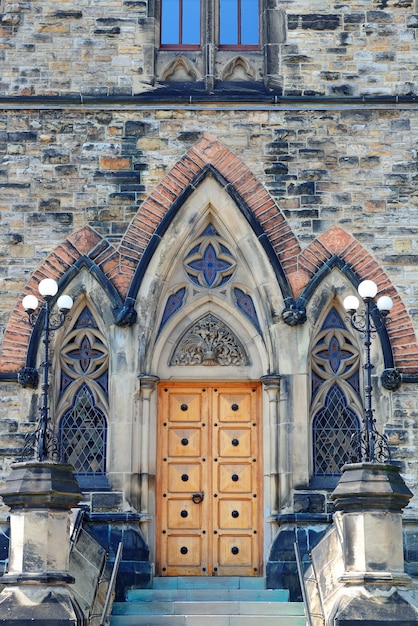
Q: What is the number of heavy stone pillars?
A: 2